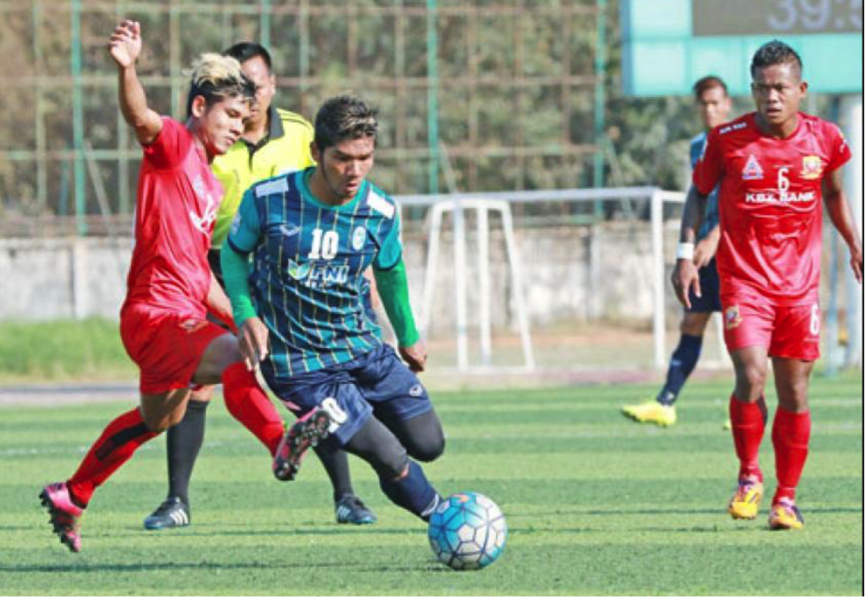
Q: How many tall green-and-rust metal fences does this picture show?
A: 1